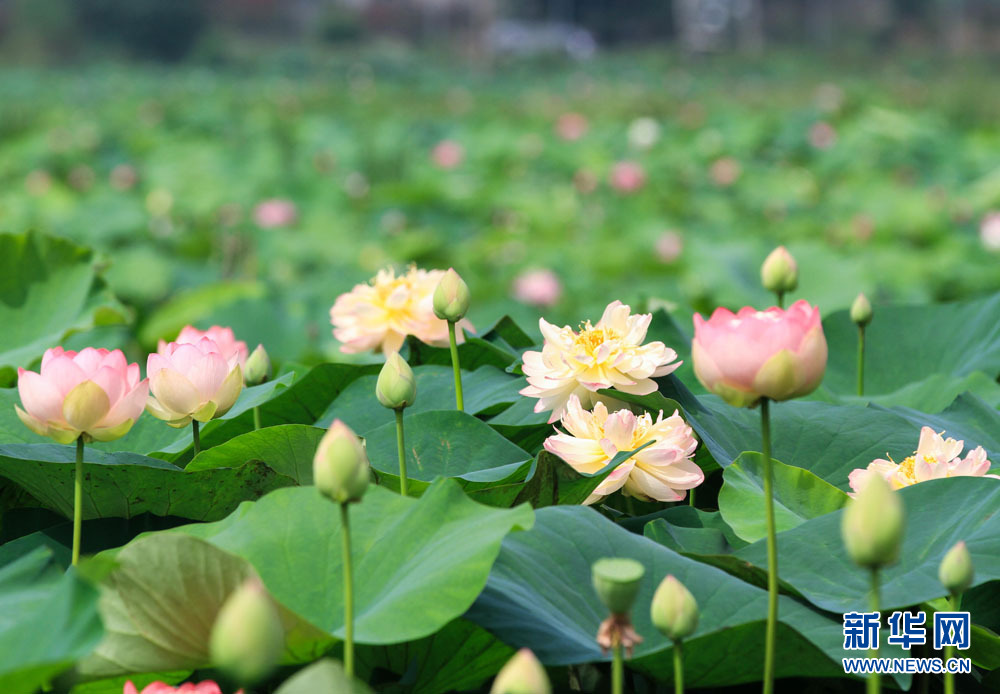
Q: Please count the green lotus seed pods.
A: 1